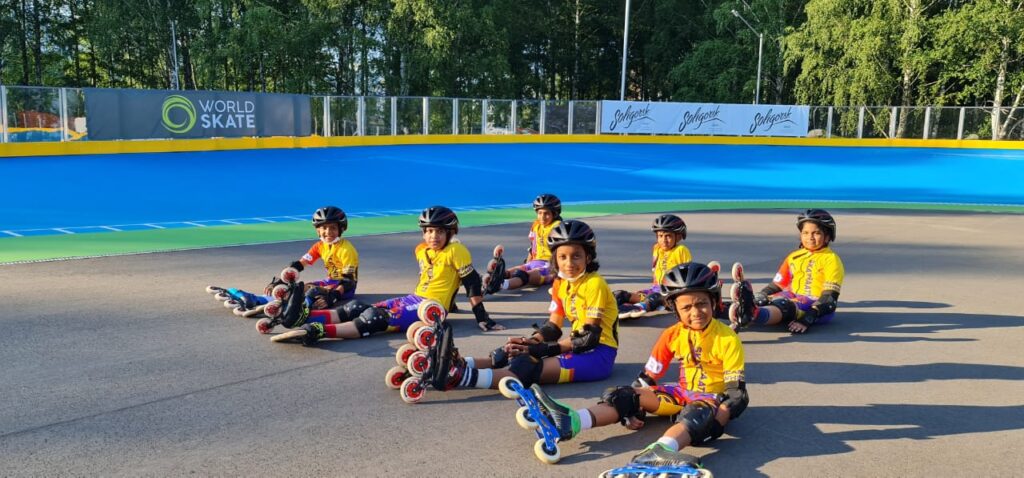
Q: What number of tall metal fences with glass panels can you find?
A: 1